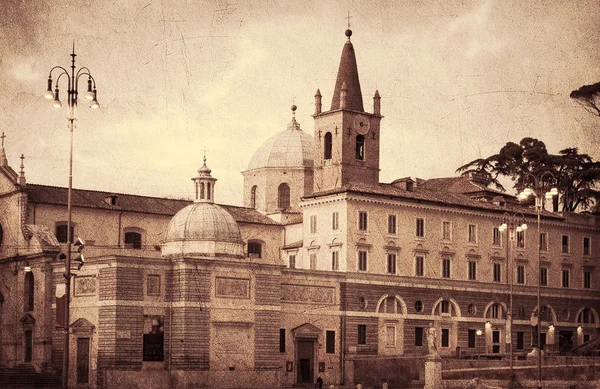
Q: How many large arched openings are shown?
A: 5